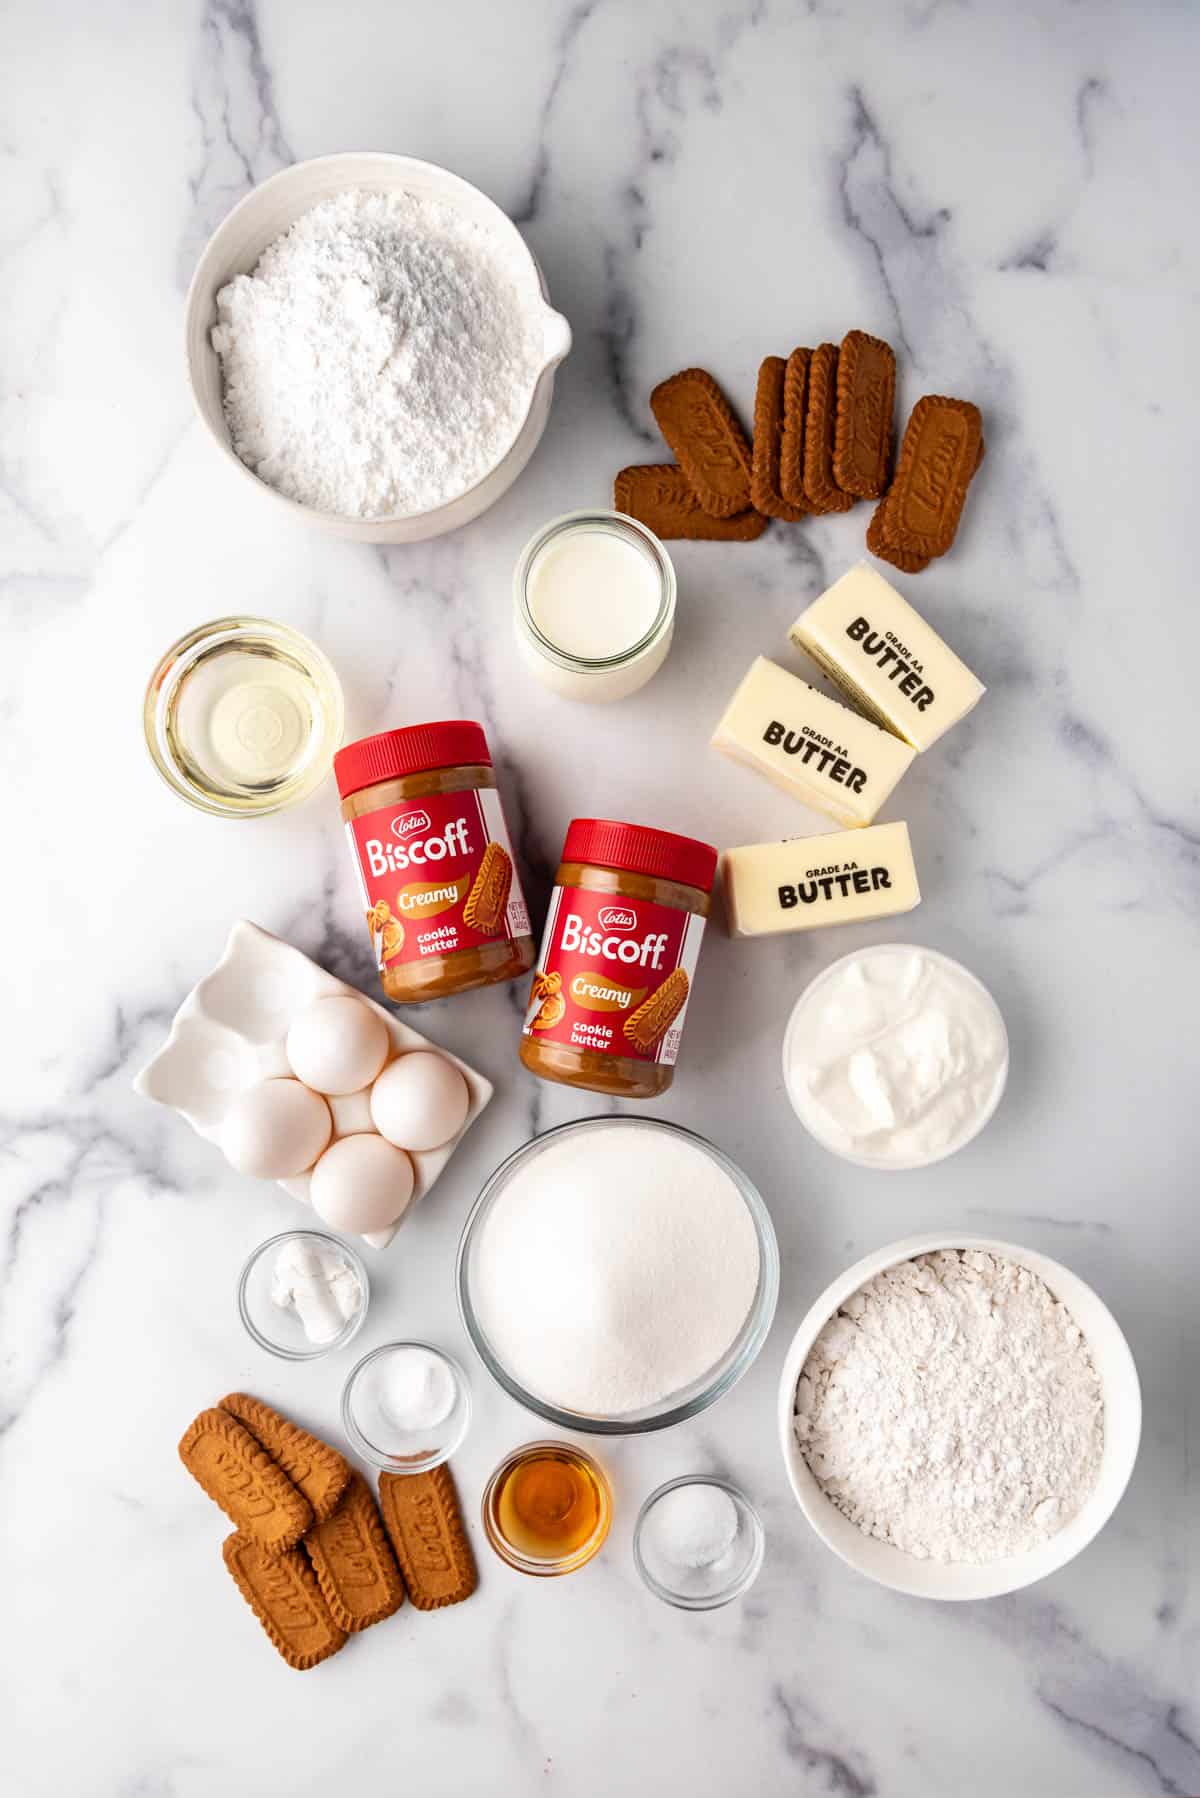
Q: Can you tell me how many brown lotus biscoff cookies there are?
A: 13